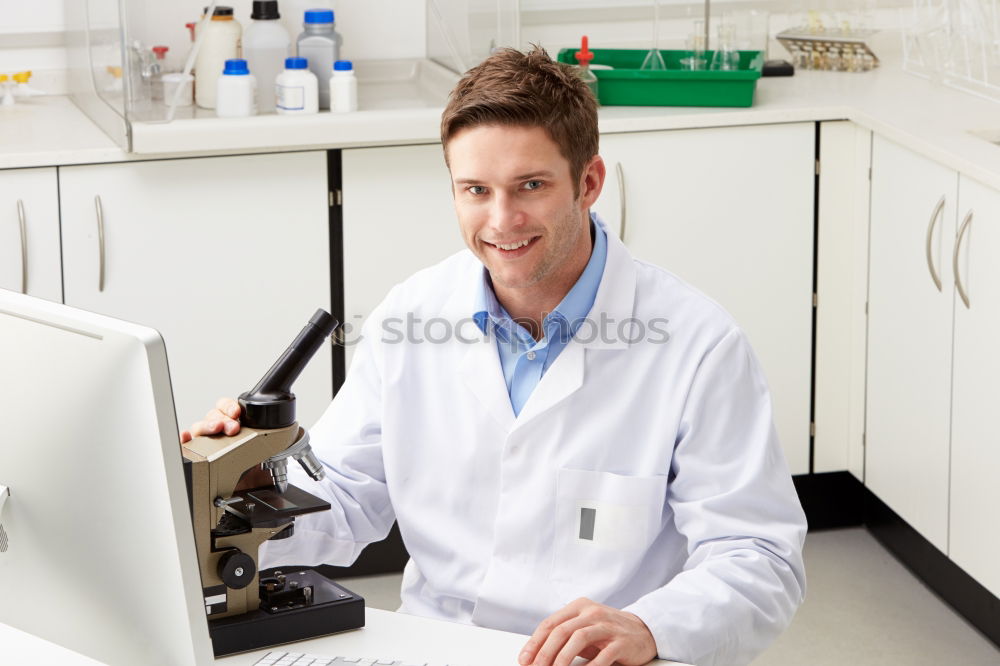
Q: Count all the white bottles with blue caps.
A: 3